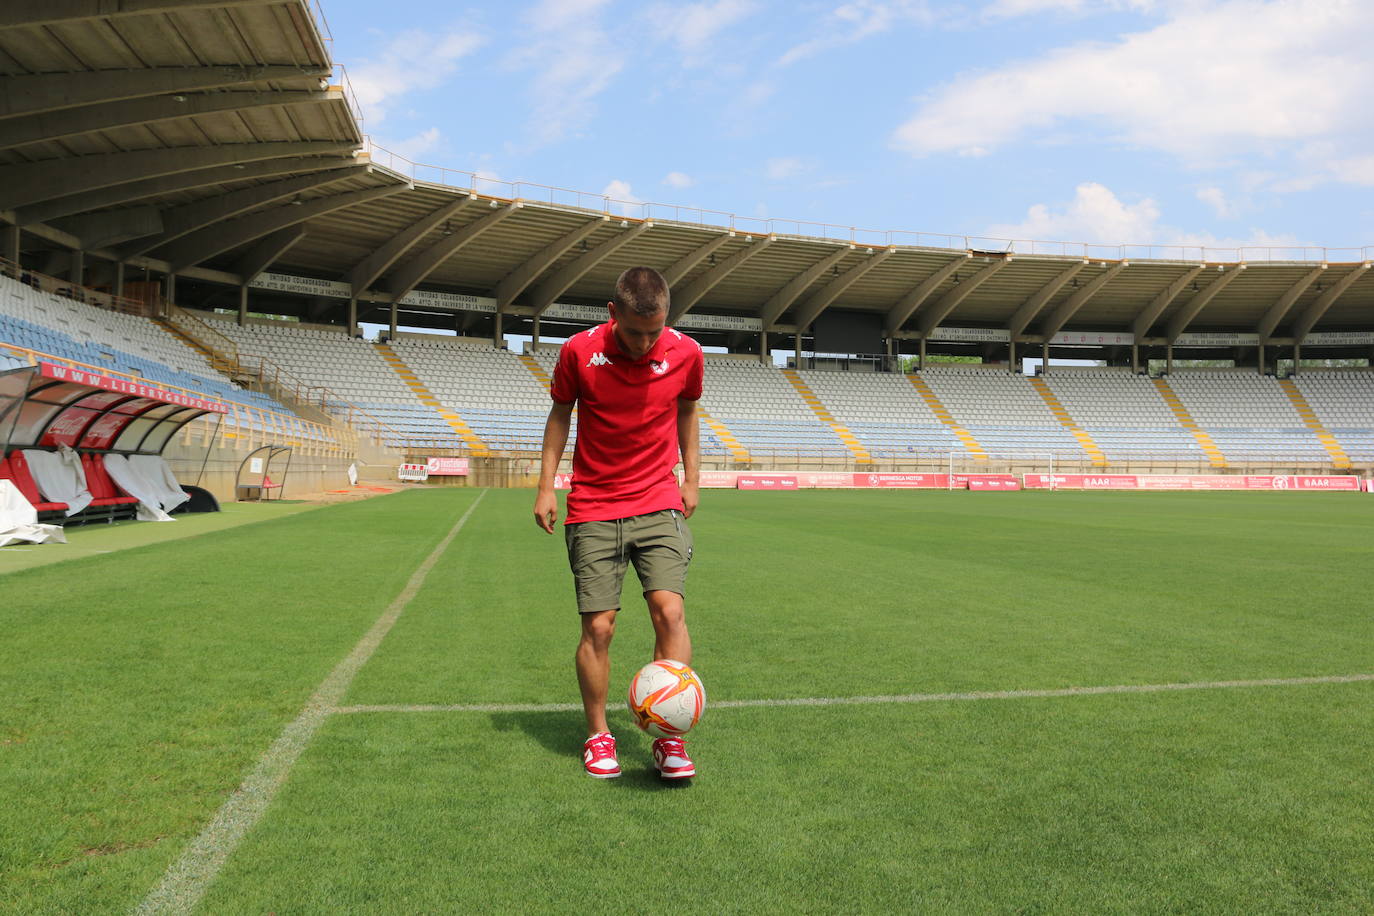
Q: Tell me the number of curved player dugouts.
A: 2